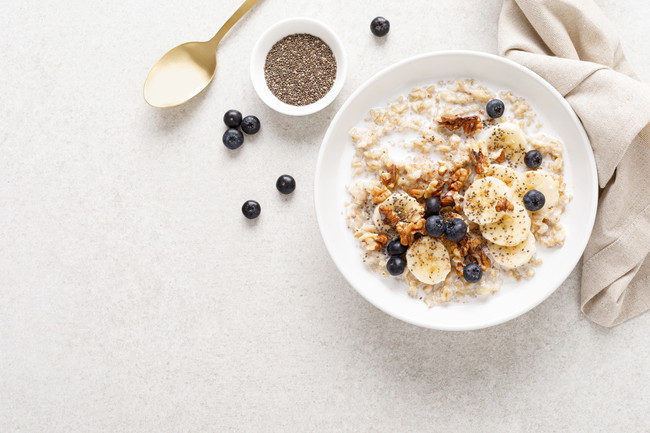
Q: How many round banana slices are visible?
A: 8